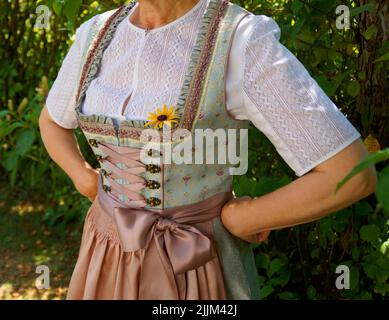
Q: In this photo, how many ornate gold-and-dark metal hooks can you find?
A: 8